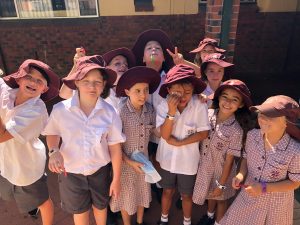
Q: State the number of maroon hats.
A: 10